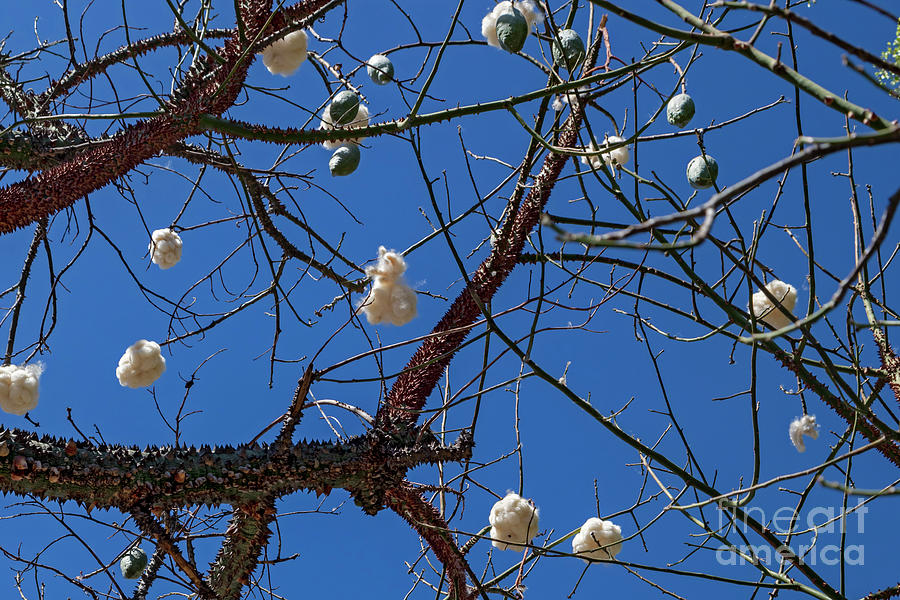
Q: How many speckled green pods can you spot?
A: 8